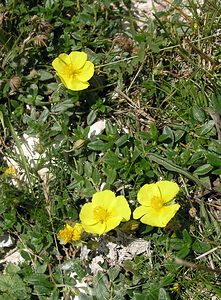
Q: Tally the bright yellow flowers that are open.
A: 3